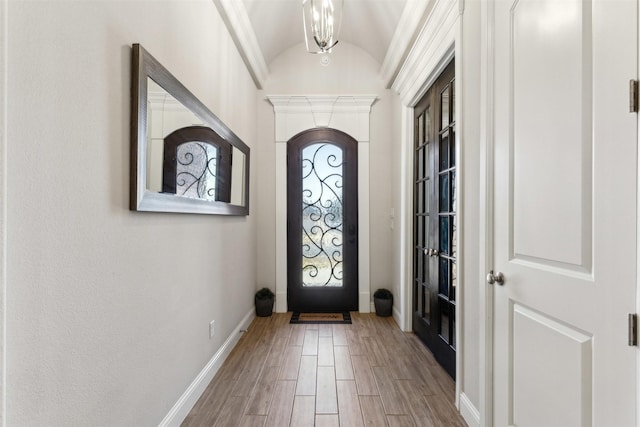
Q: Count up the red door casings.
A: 0